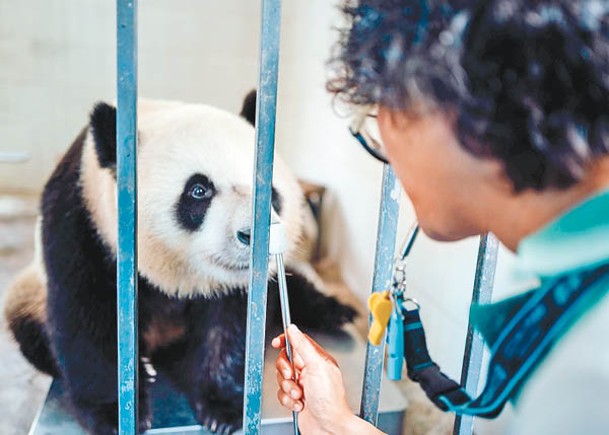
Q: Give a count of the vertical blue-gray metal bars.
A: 4